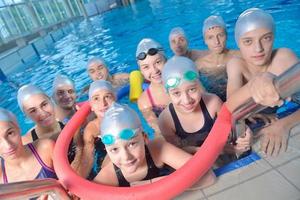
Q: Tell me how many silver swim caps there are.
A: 11